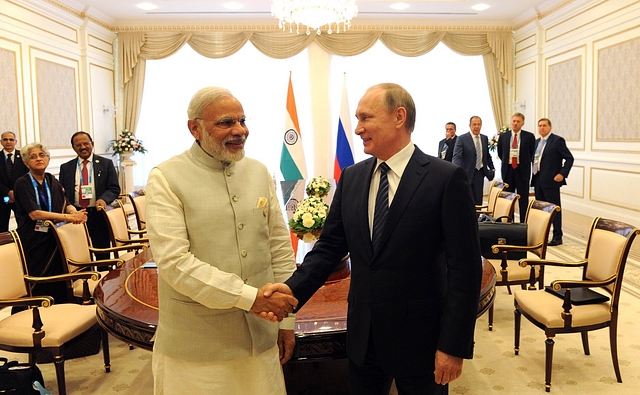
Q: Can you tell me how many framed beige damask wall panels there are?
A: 4